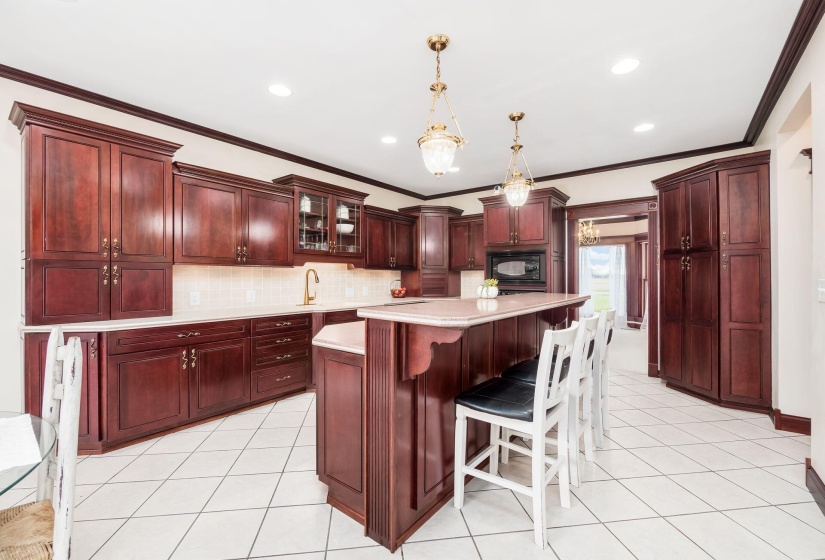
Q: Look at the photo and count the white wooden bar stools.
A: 3